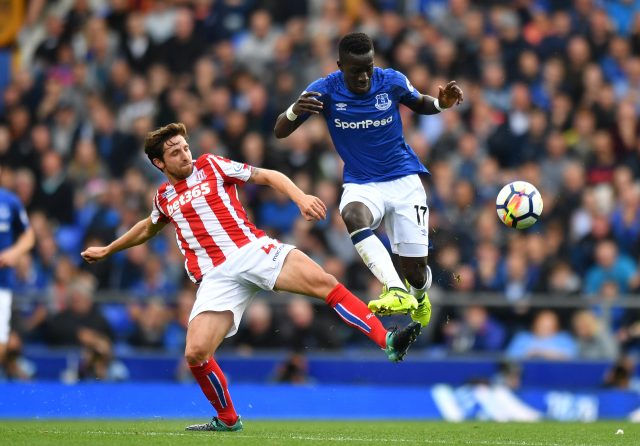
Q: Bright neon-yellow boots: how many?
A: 2